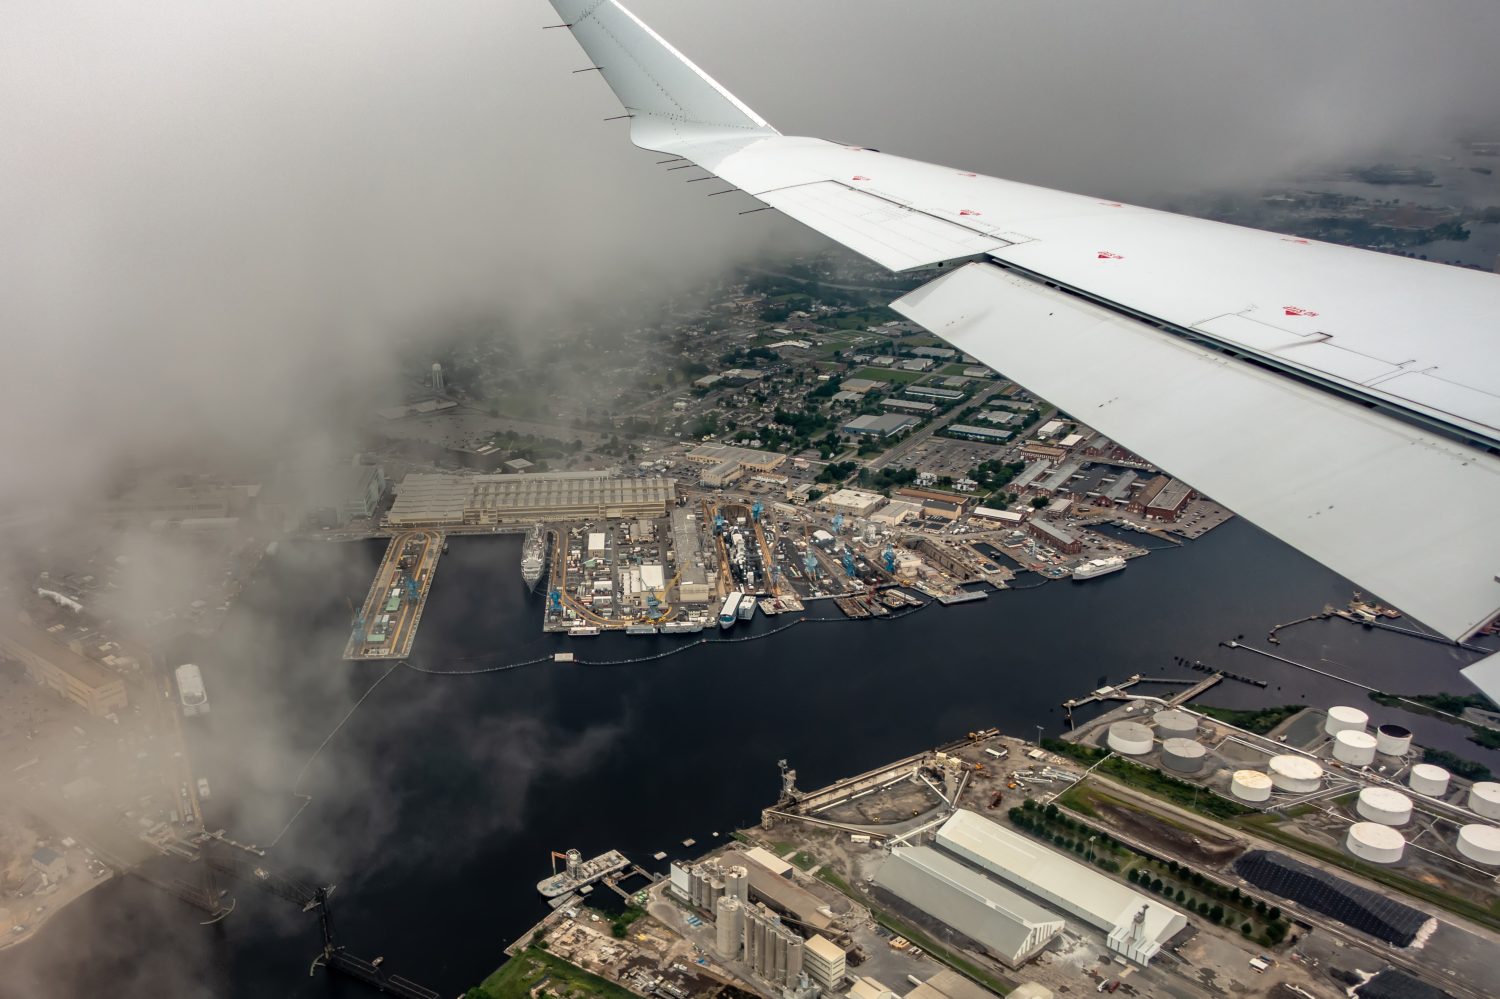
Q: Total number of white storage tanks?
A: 11